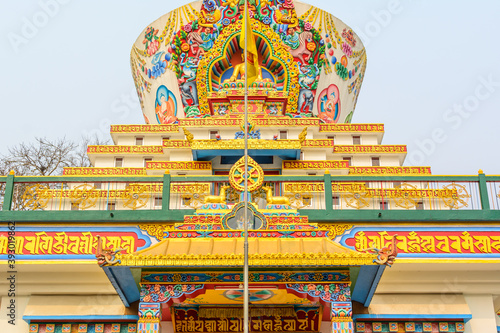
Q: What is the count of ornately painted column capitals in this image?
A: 2